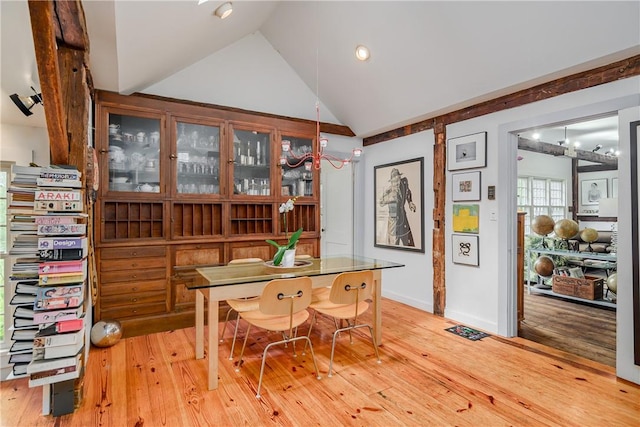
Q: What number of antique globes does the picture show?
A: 5